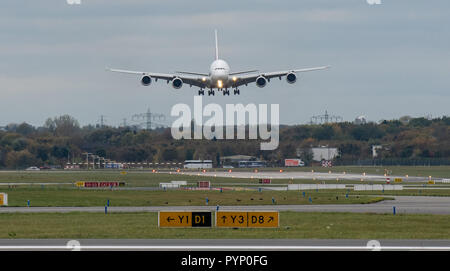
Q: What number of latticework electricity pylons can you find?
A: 4